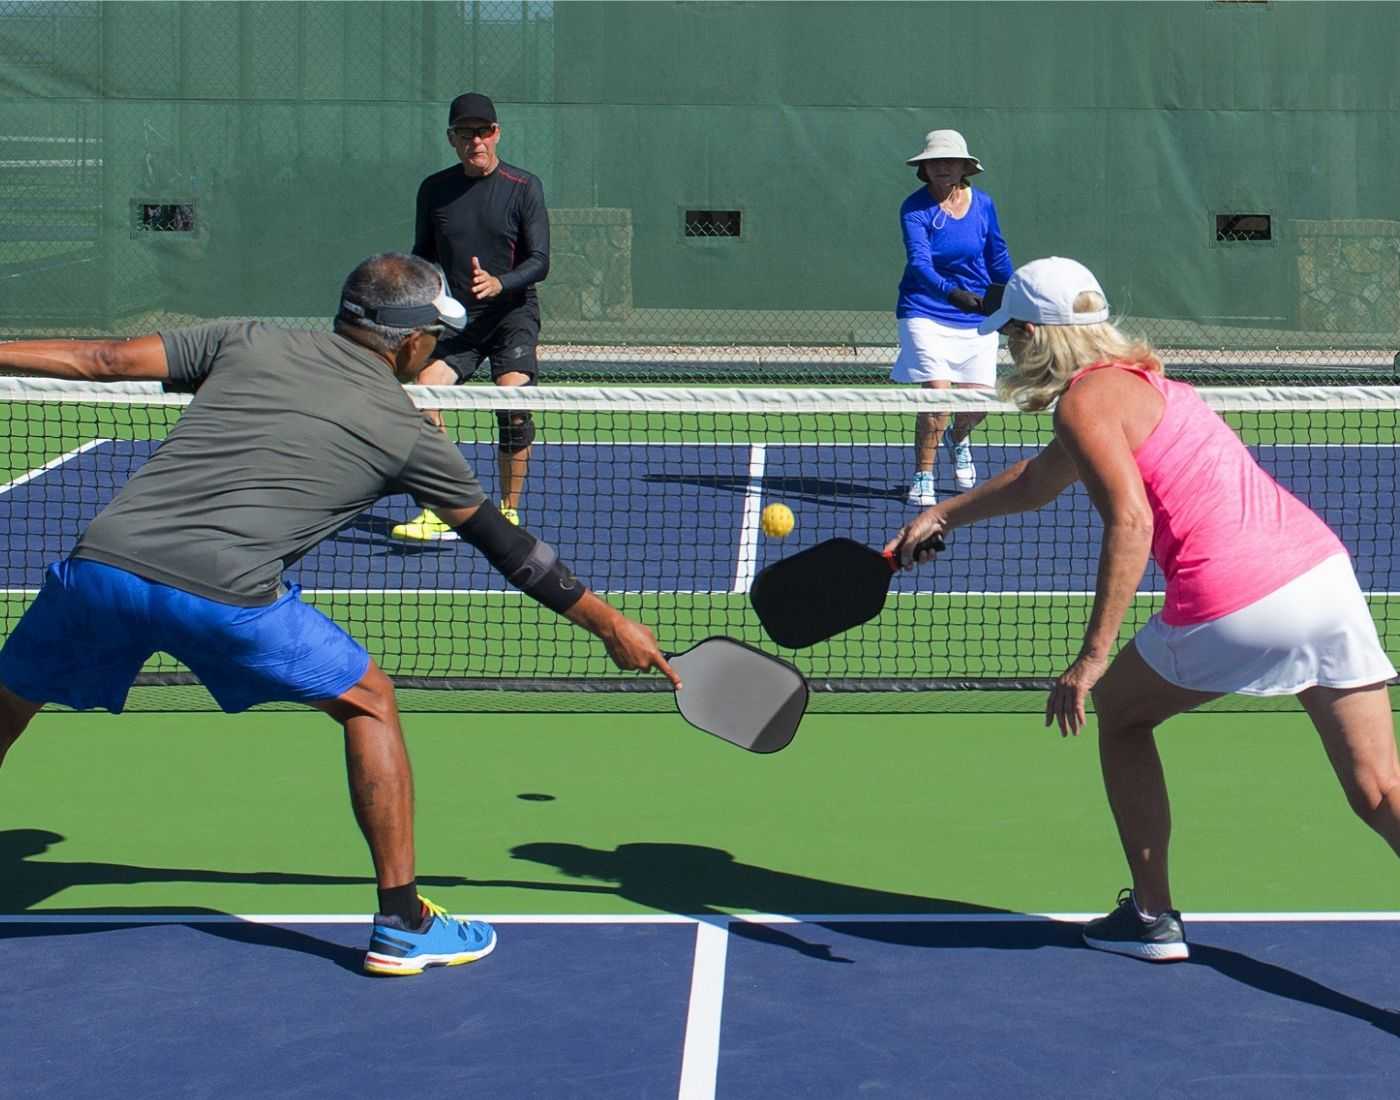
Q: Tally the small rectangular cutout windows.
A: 3